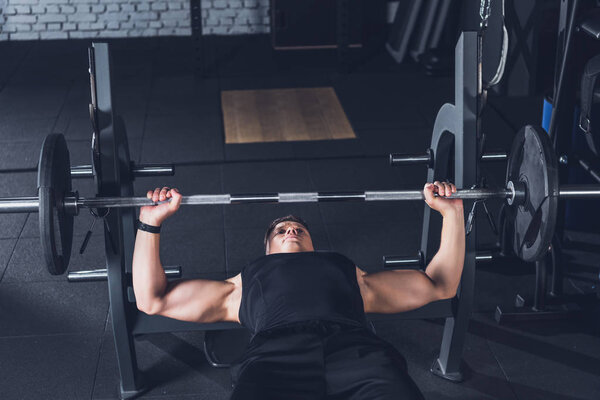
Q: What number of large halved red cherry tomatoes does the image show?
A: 0